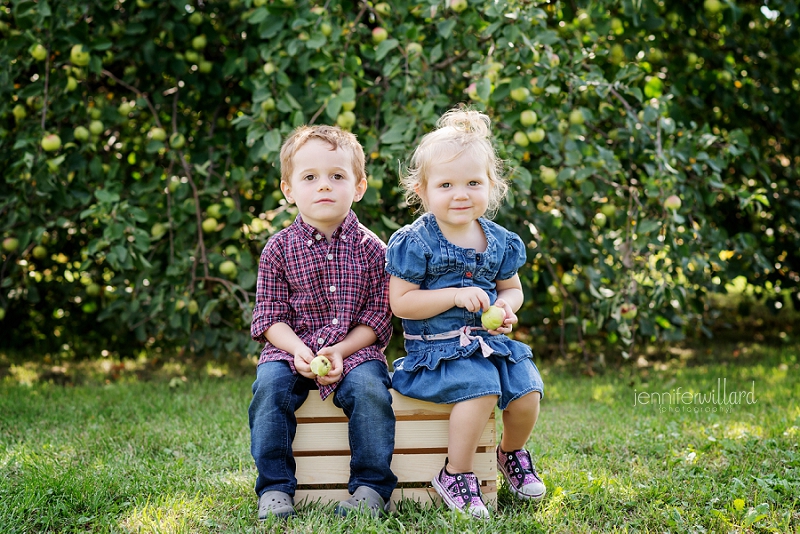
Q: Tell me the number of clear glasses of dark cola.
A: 0